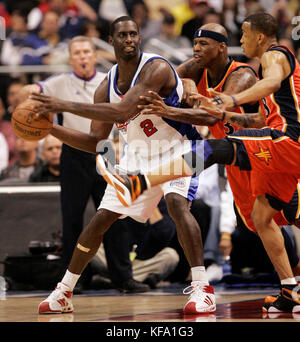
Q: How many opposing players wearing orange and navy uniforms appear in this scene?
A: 2